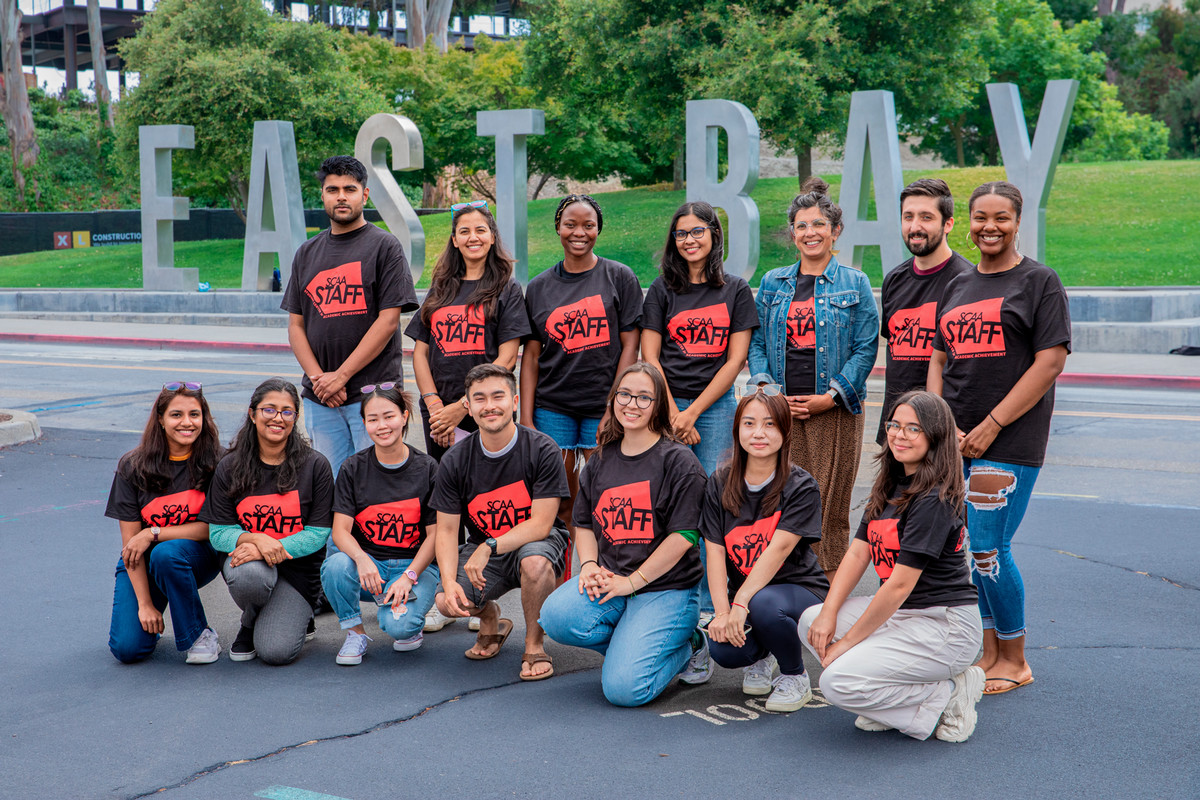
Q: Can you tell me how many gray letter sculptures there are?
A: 7